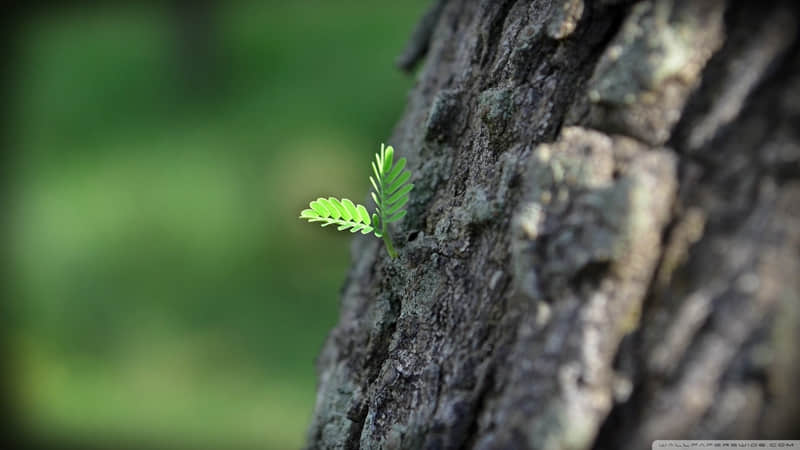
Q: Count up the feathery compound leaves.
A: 2